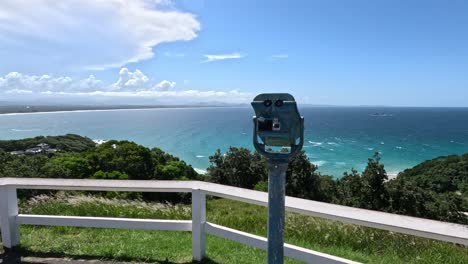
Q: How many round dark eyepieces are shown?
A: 2